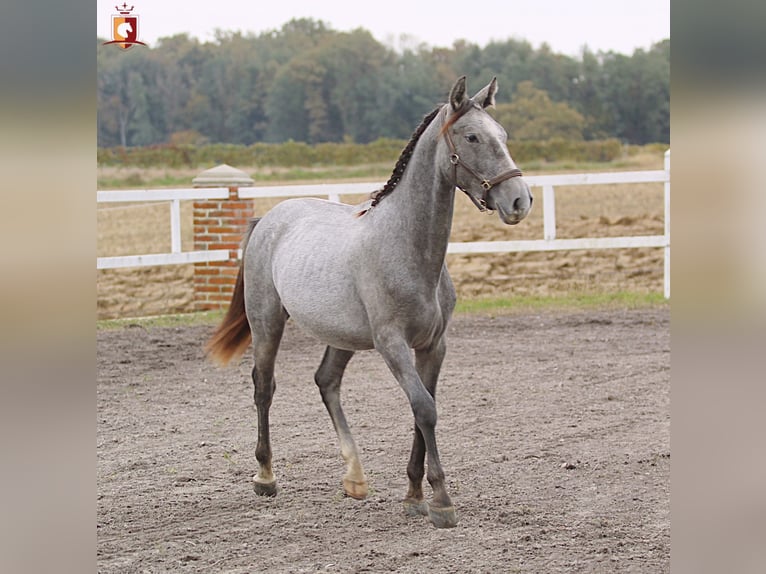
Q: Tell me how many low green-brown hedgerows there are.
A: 1